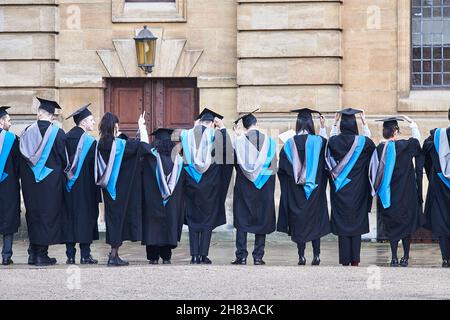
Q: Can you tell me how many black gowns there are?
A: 11